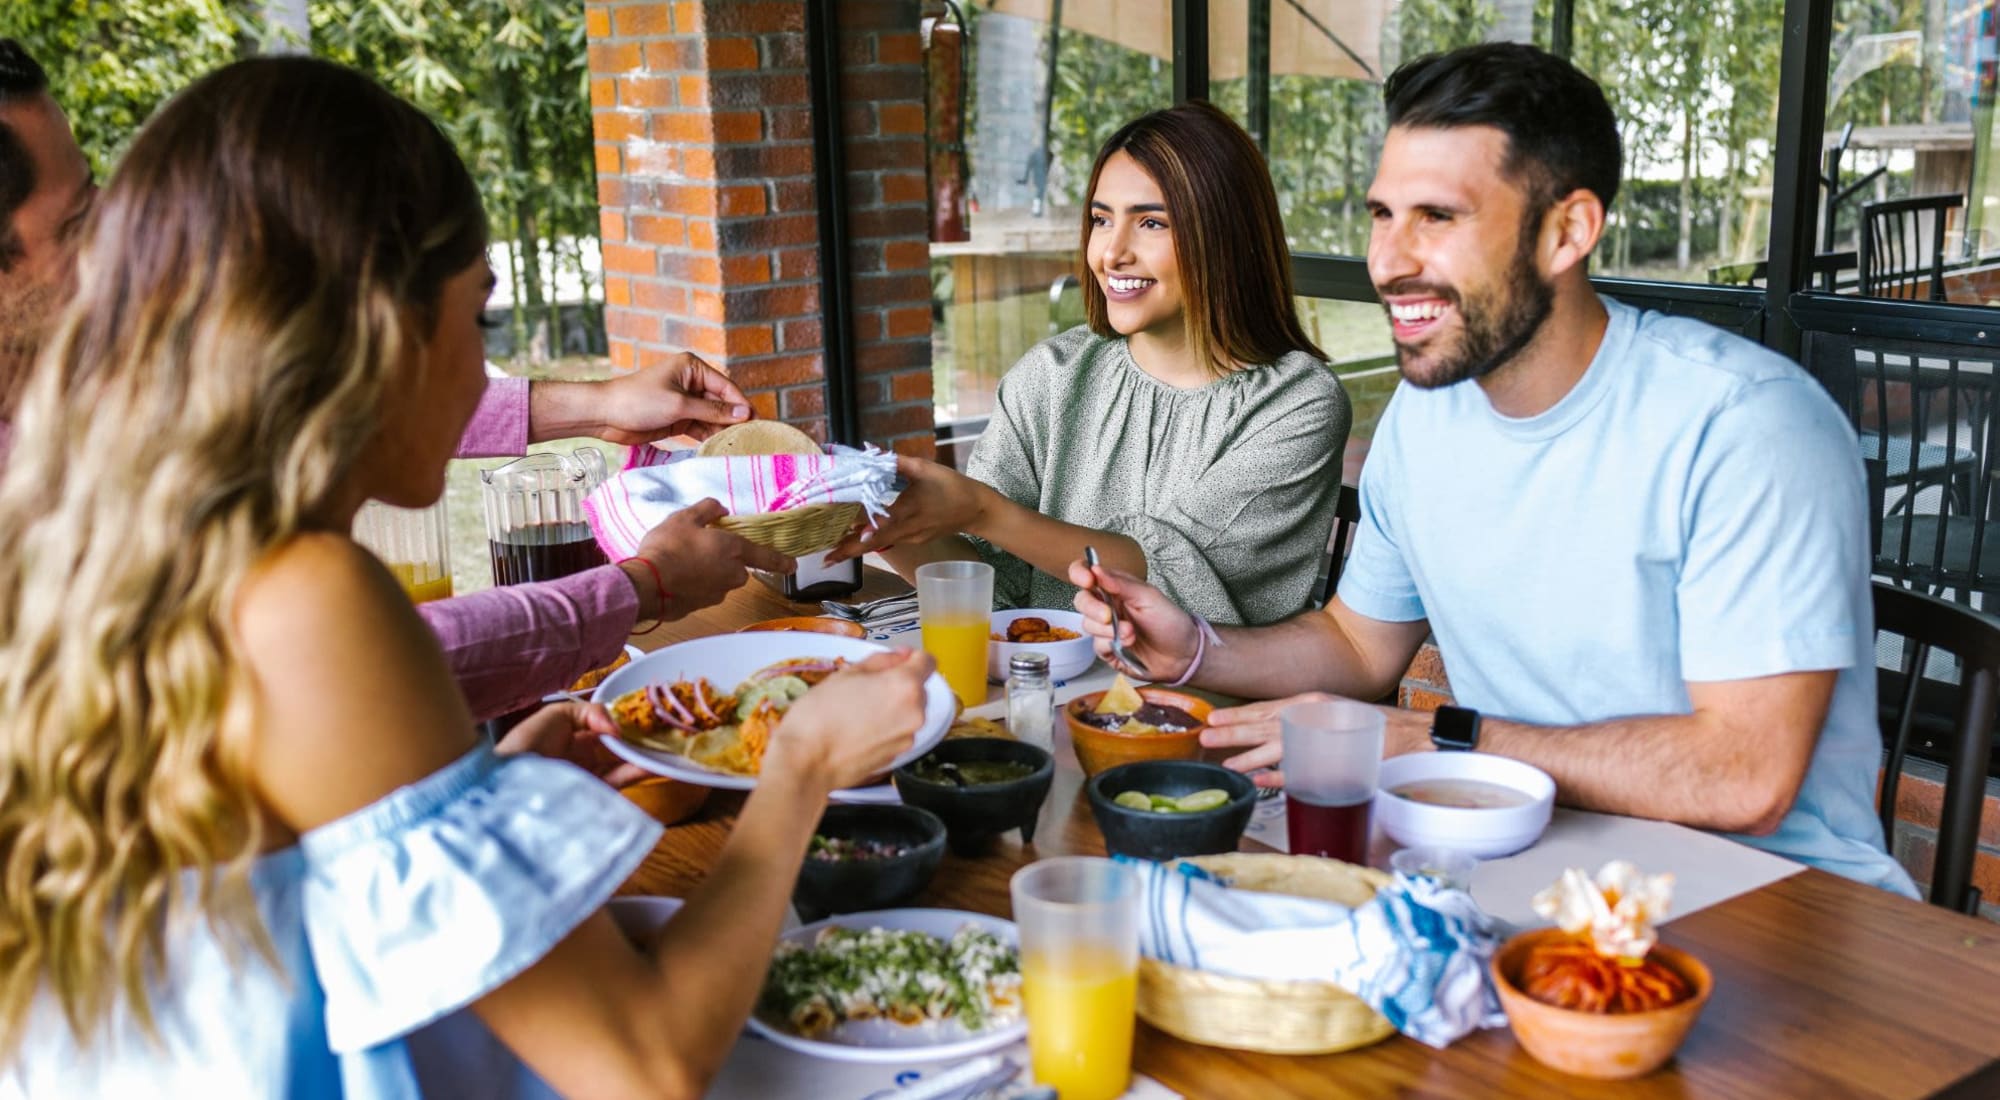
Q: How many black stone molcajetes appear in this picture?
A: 3